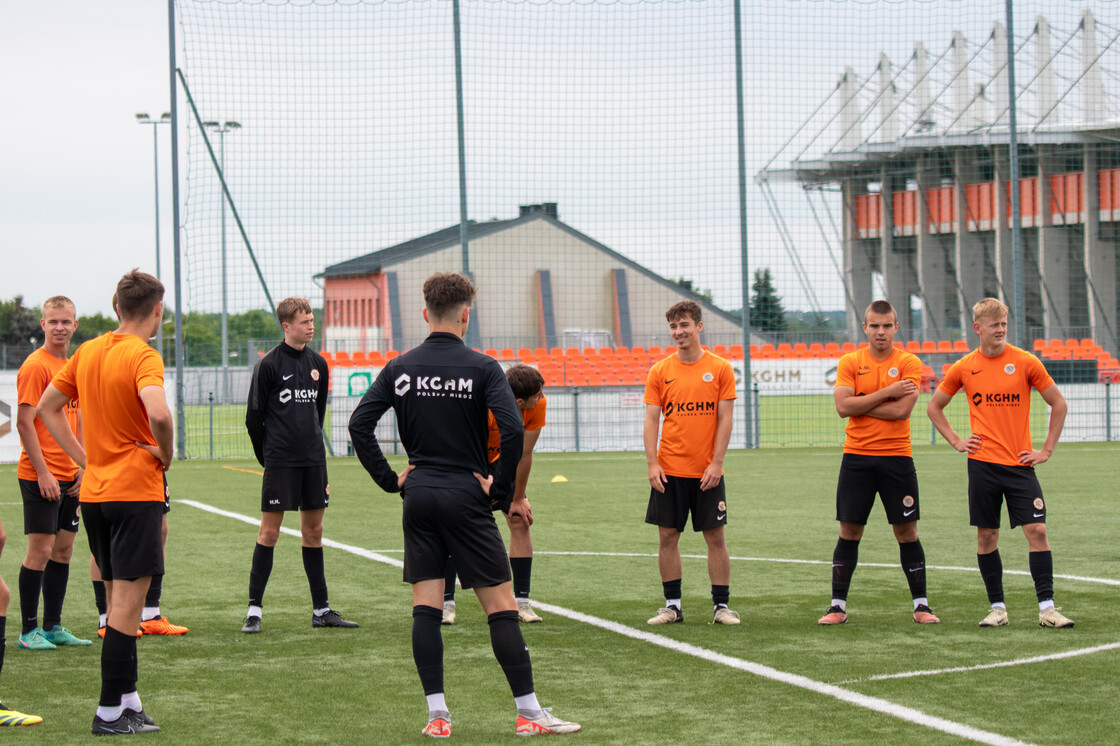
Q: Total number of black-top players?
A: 2